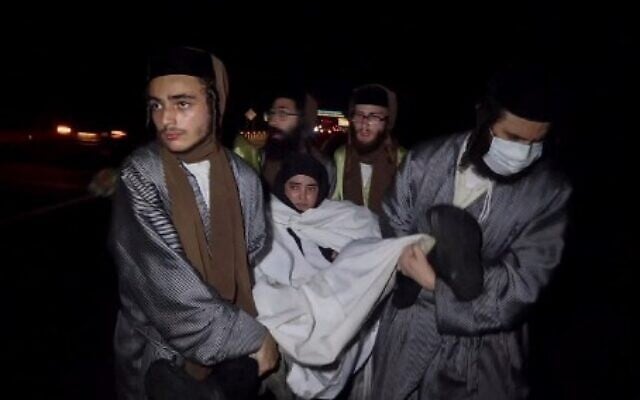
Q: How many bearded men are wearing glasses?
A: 2